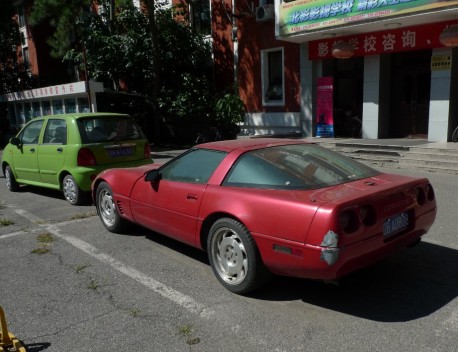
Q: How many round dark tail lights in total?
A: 4